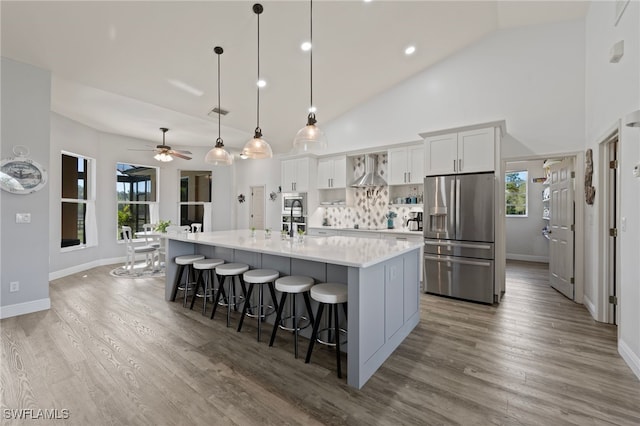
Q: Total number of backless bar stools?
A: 6